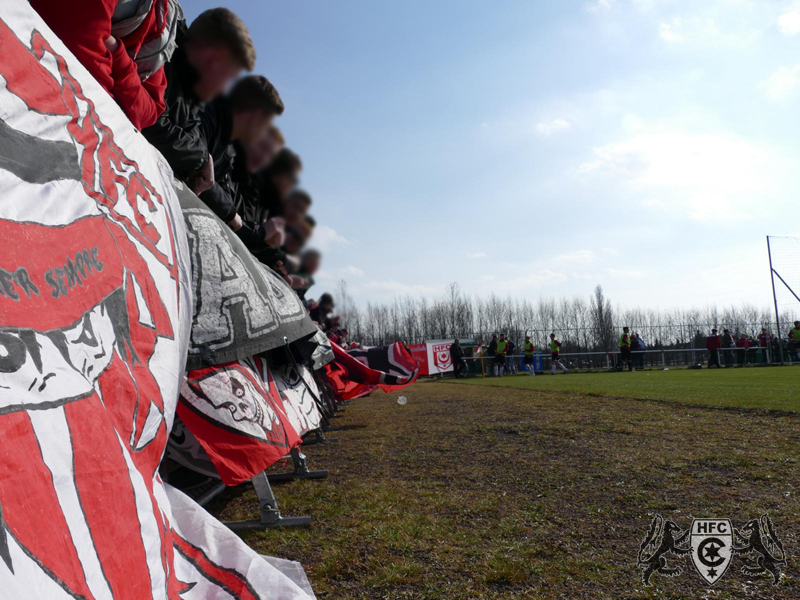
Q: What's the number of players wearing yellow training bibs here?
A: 5